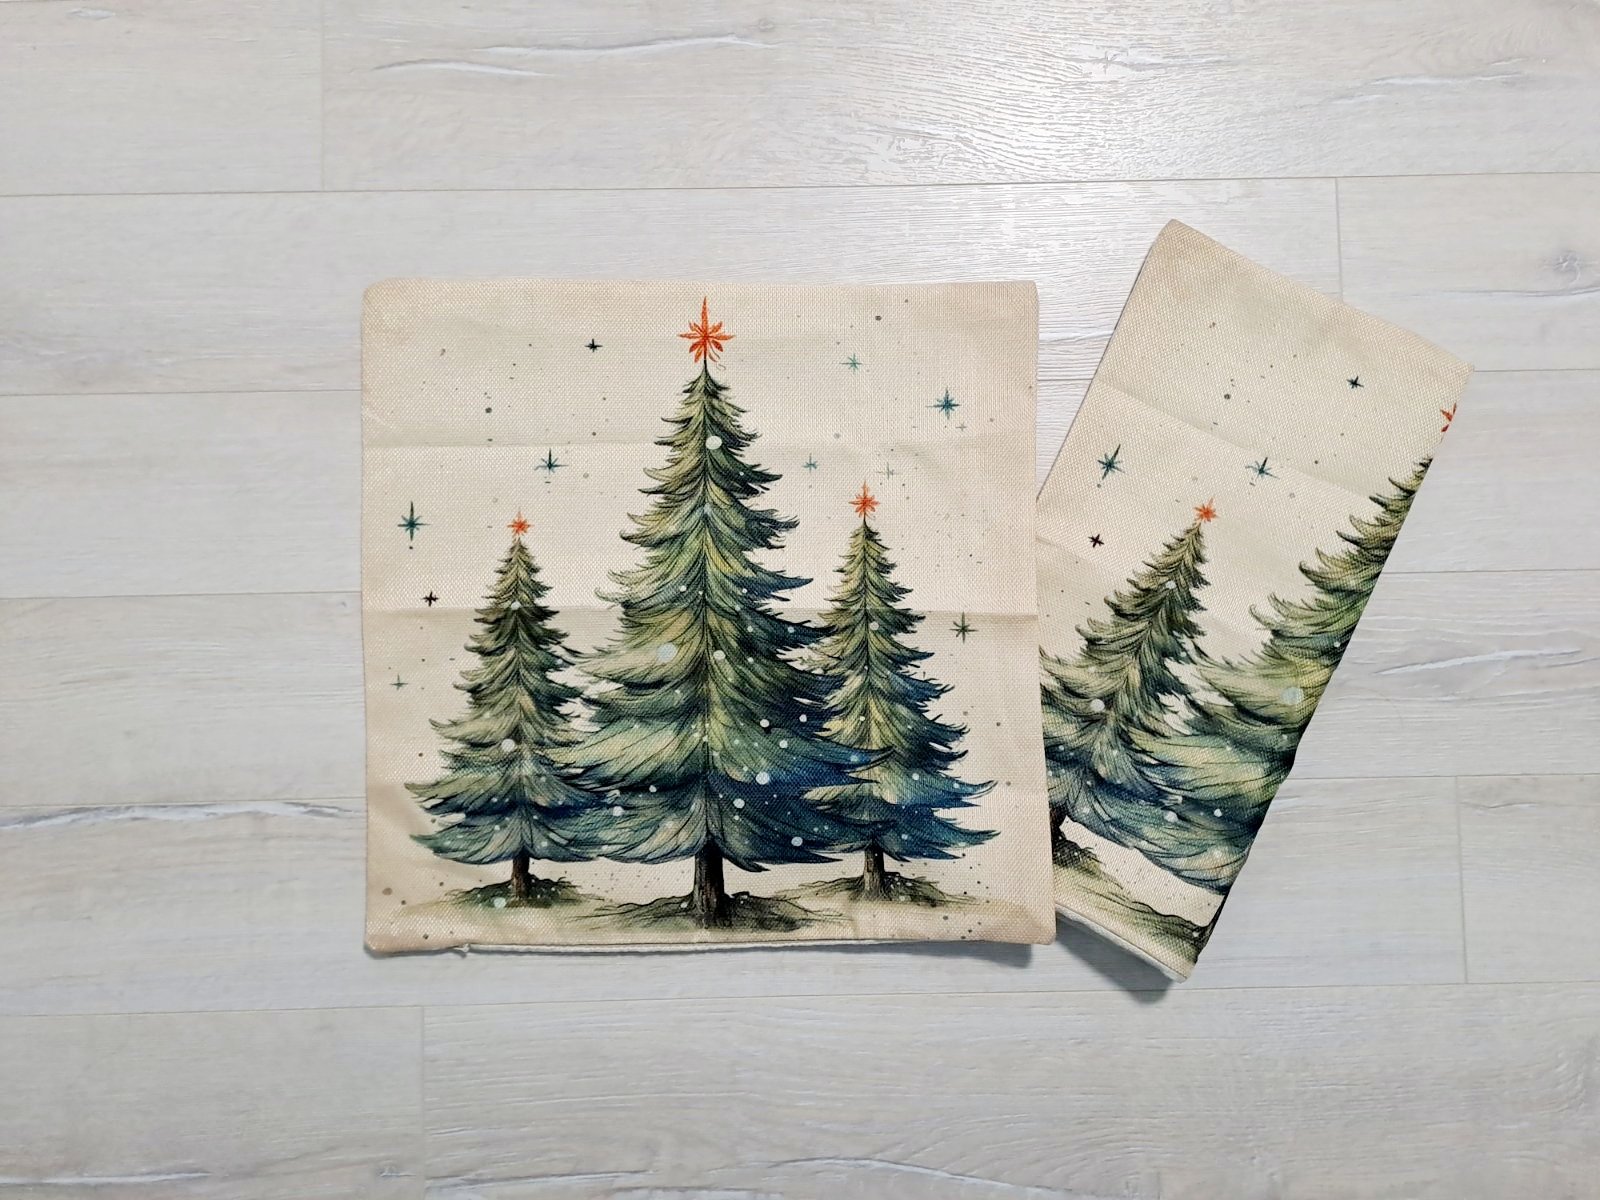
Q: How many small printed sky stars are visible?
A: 15